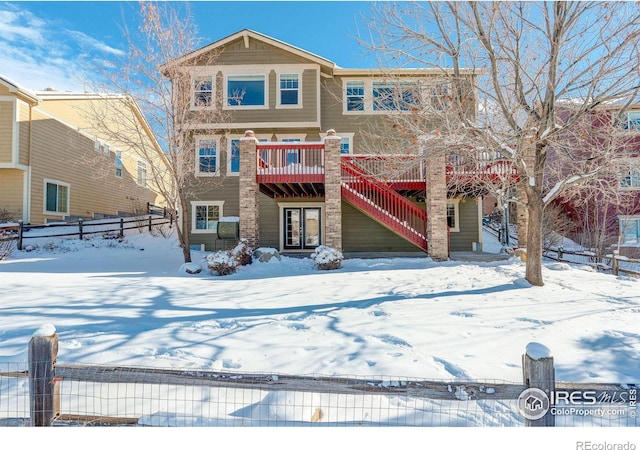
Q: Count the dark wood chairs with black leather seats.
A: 0